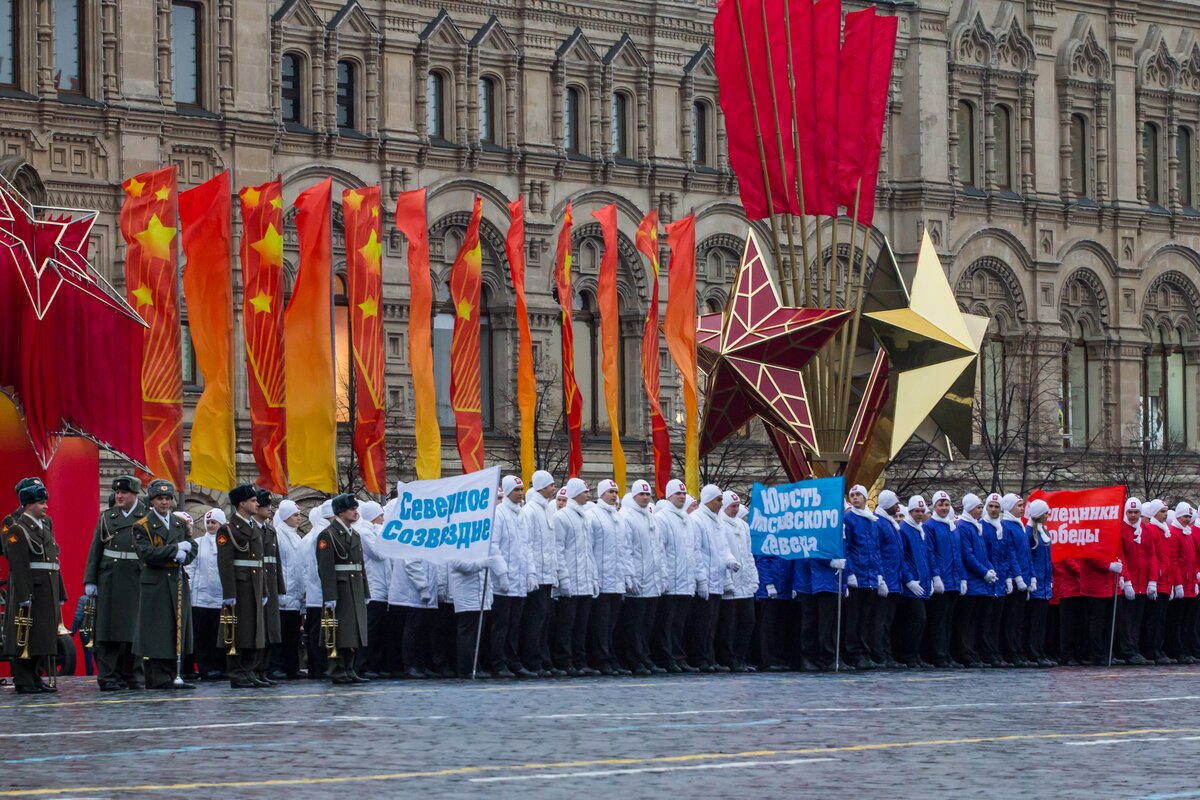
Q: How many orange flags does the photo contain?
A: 6